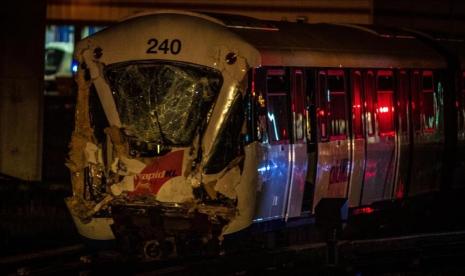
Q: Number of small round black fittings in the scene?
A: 2